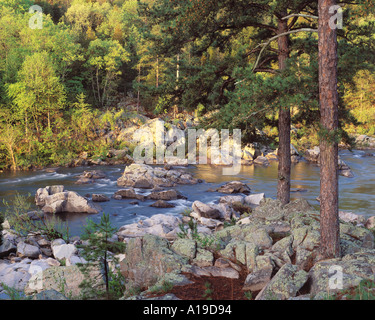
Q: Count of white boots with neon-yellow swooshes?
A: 0